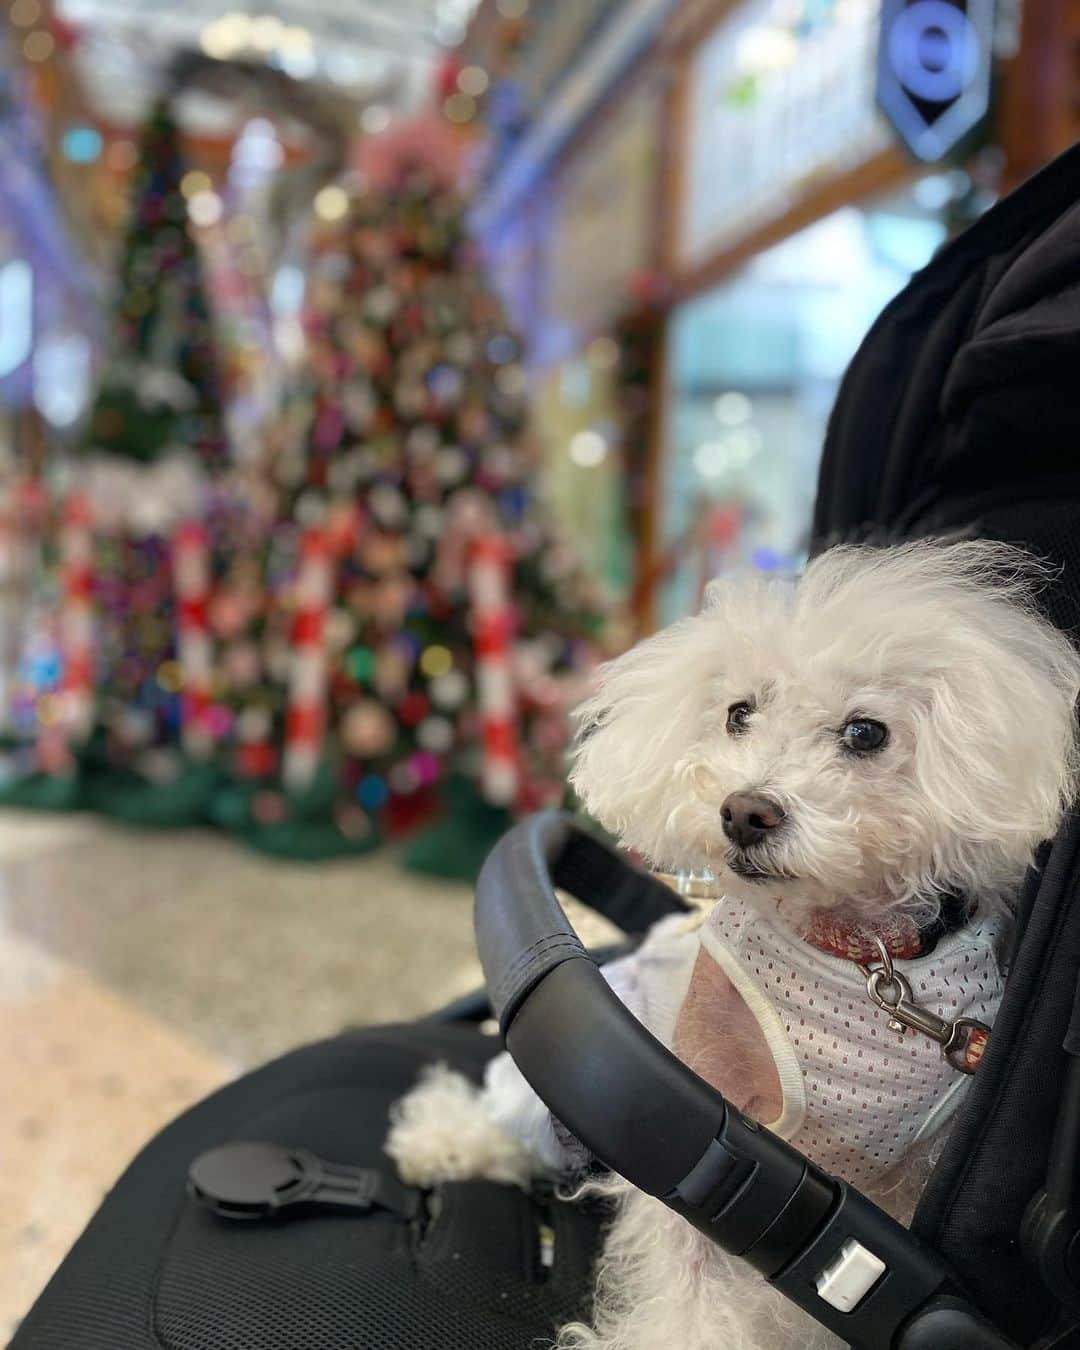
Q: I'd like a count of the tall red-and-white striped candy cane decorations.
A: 4